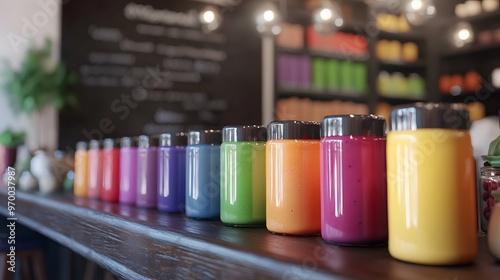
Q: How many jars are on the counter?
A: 11